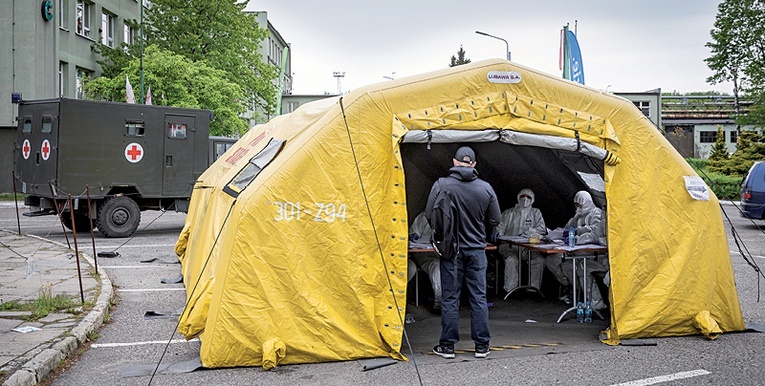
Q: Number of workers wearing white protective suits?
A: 3